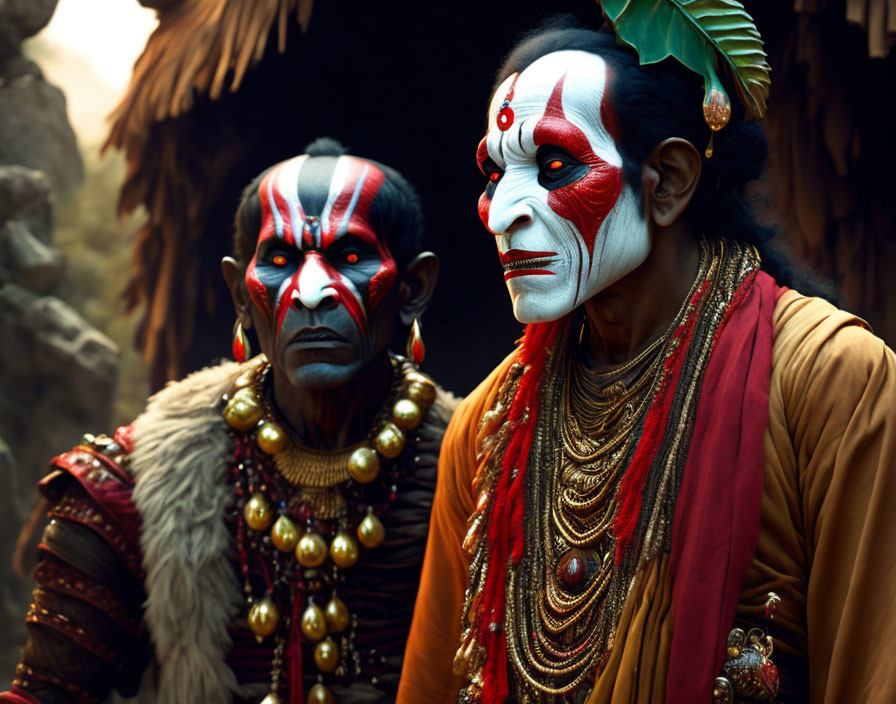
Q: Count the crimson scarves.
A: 1